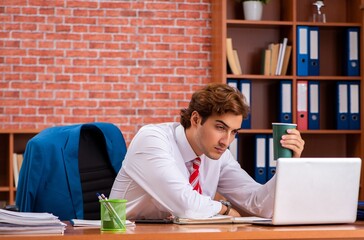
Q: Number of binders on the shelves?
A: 13